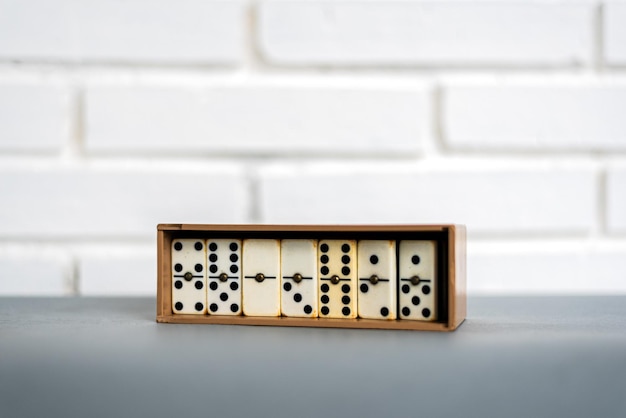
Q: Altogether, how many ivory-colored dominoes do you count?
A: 7